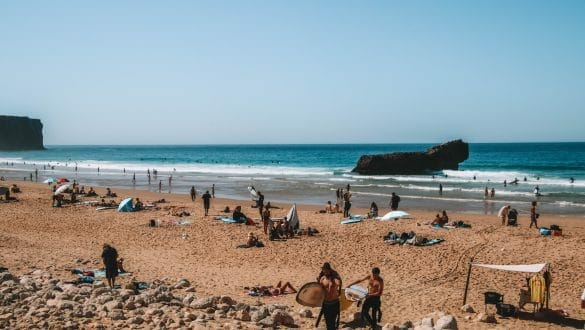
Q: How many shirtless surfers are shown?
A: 2